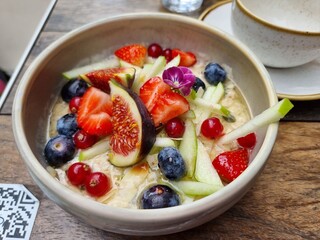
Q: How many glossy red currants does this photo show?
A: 8